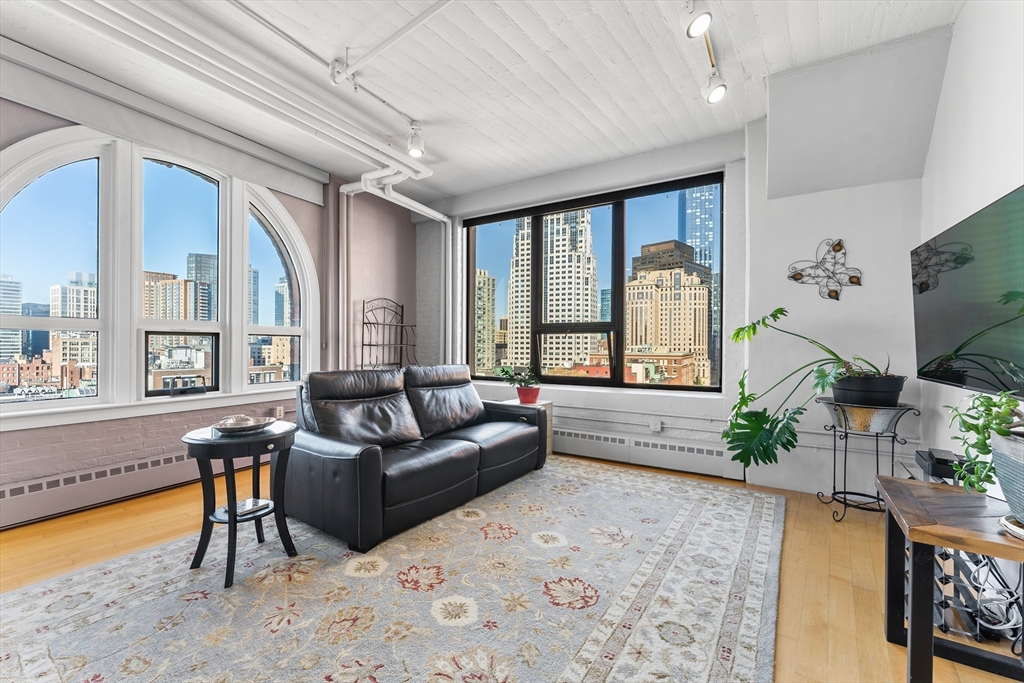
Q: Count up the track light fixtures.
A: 3